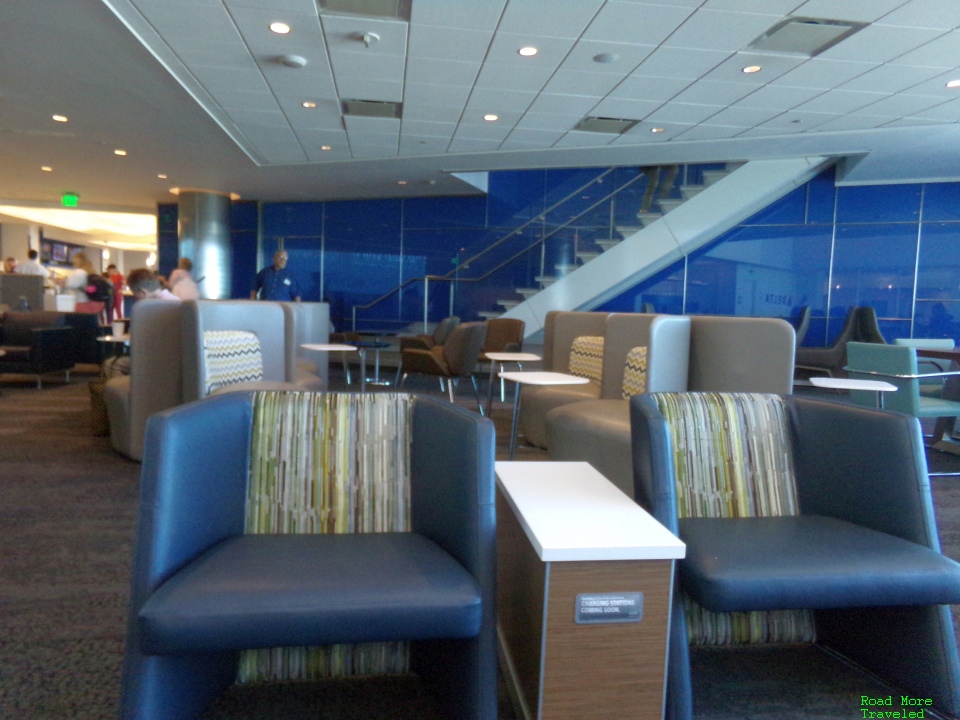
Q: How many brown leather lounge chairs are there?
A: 3